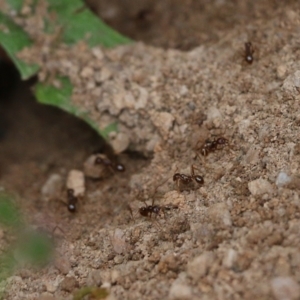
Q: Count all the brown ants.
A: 6